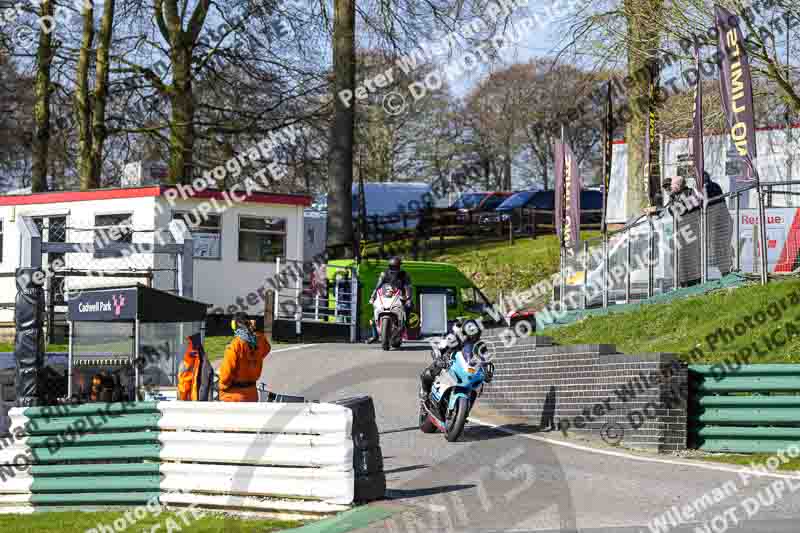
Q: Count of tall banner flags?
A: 5